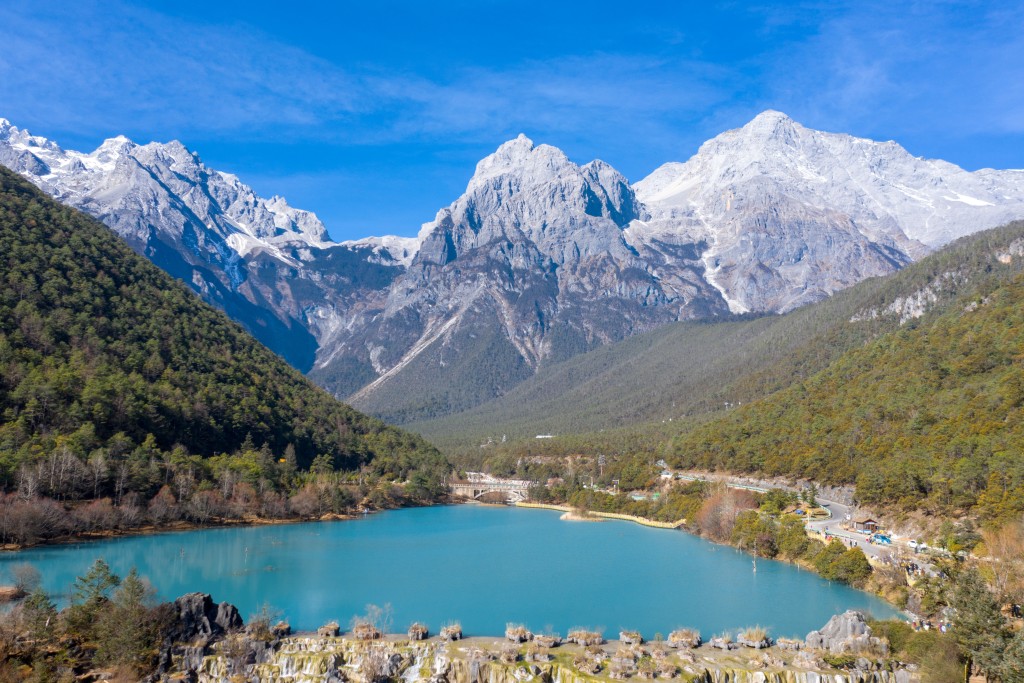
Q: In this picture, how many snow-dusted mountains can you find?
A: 3